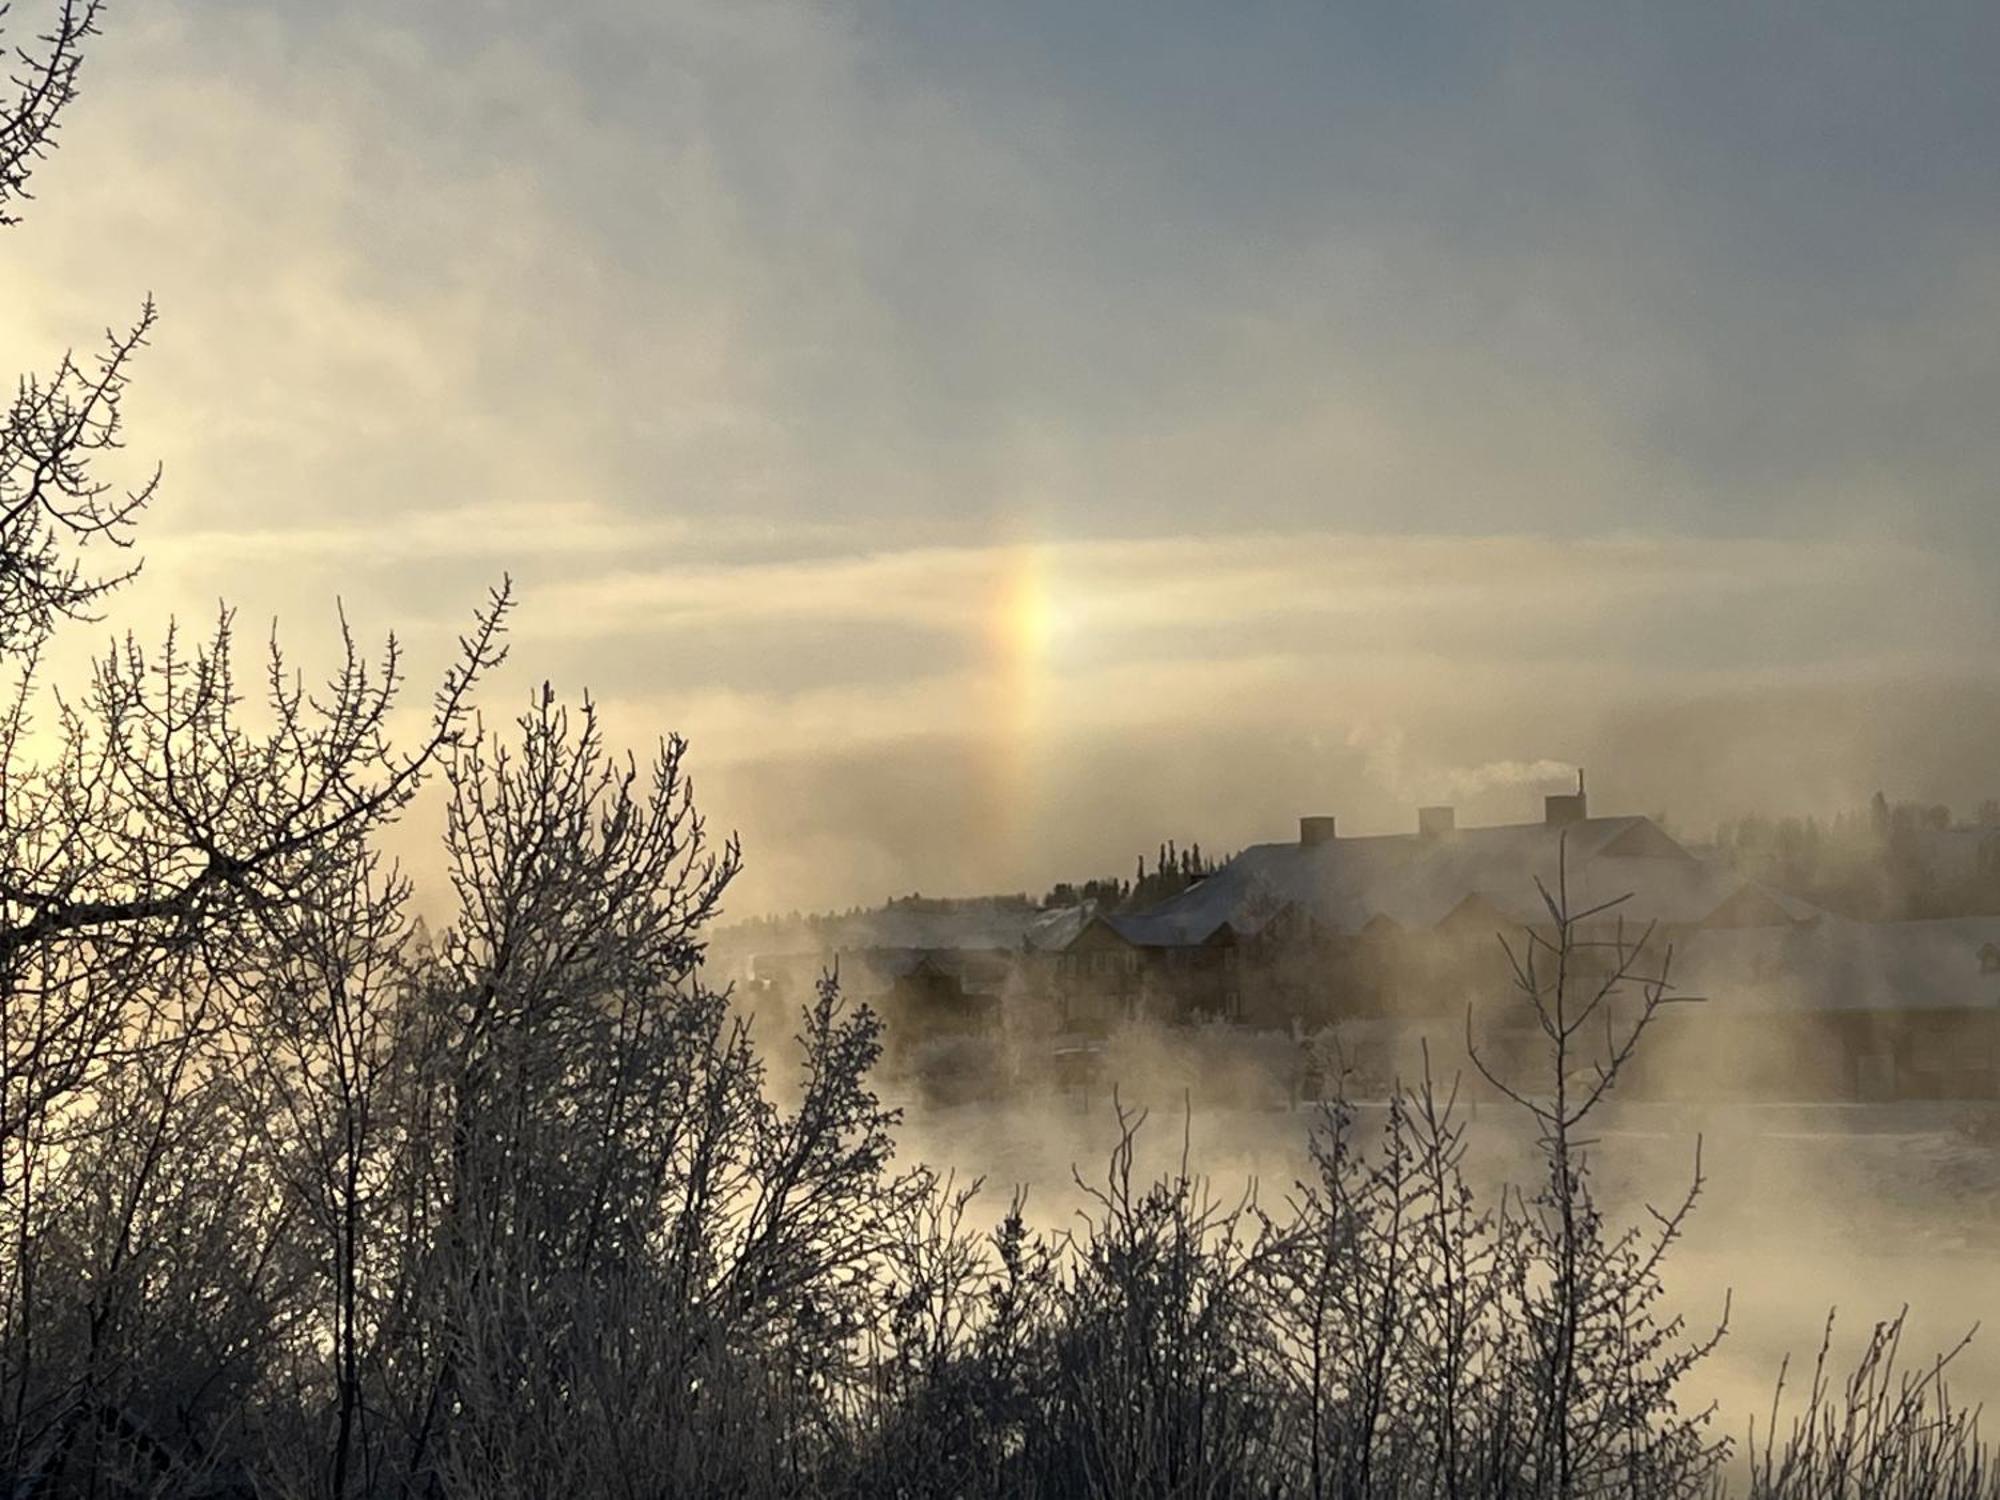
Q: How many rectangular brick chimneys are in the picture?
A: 3